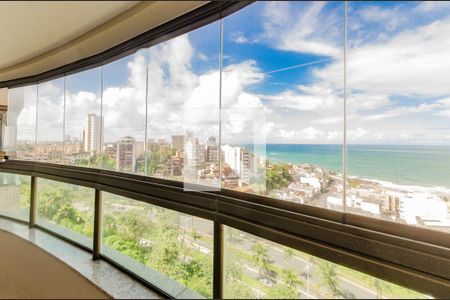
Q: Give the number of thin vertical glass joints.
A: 6